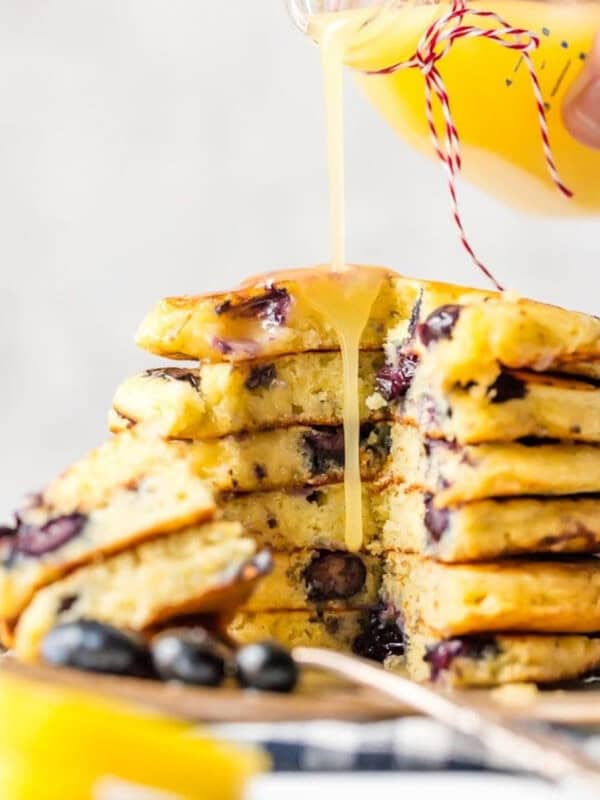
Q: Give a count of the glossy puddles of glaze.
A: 1